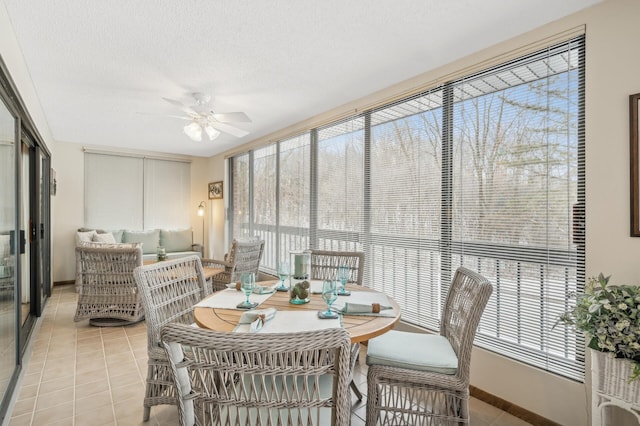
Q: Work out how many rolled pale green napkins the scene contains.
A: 3